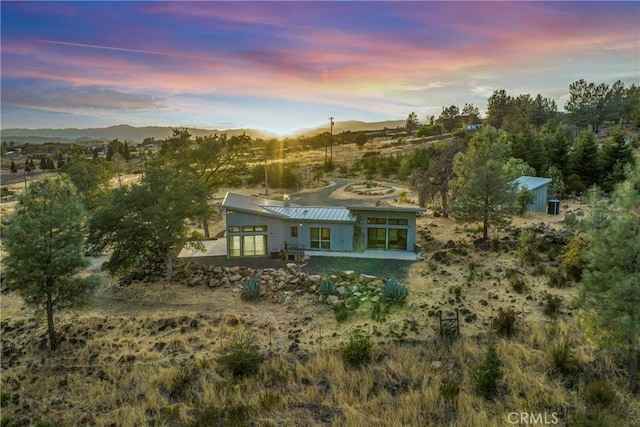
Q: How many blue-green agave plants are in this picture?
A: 3